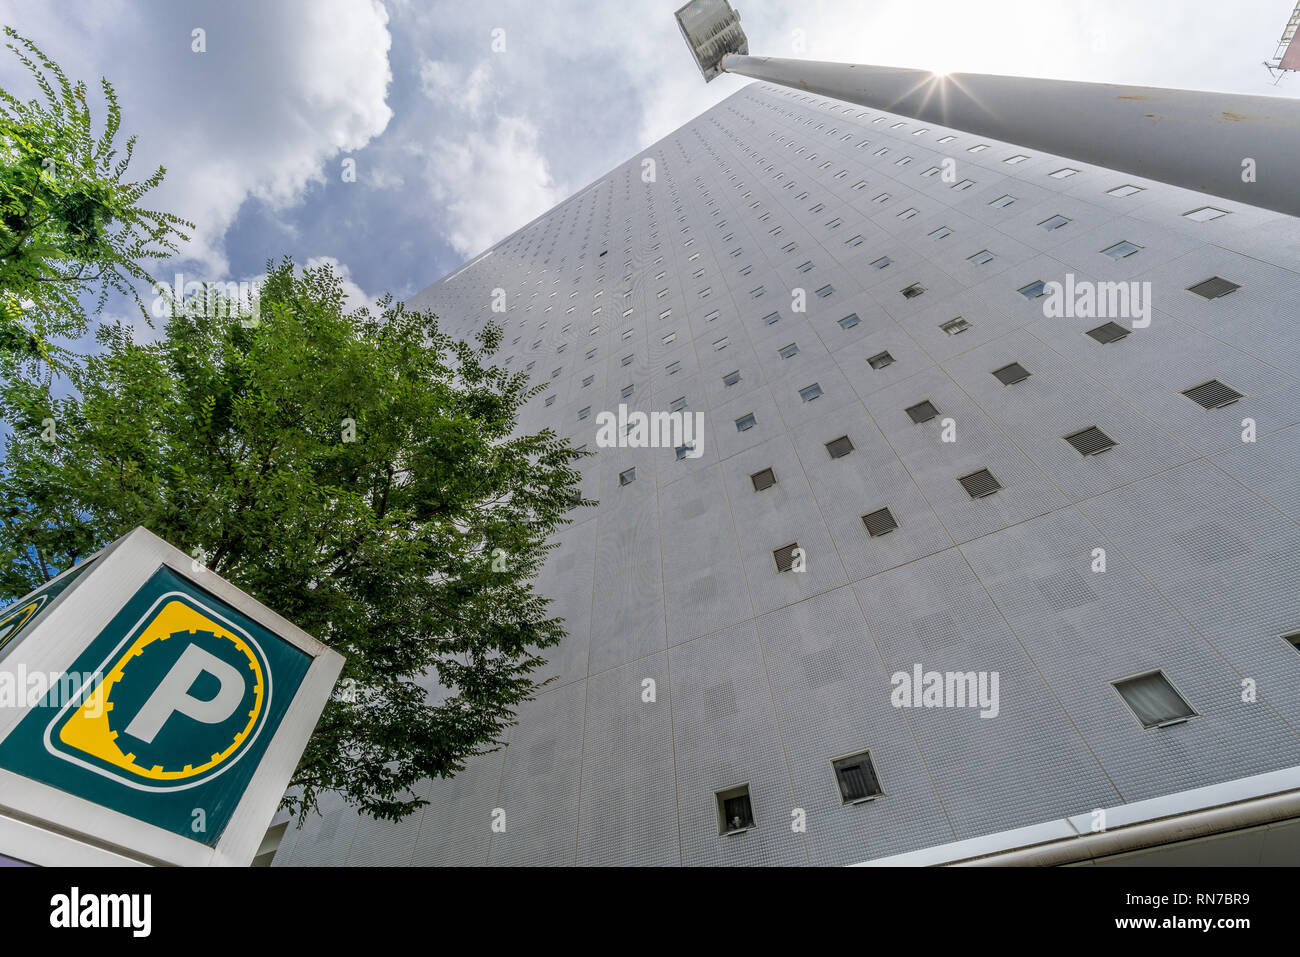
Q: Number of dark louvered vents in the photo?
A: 11